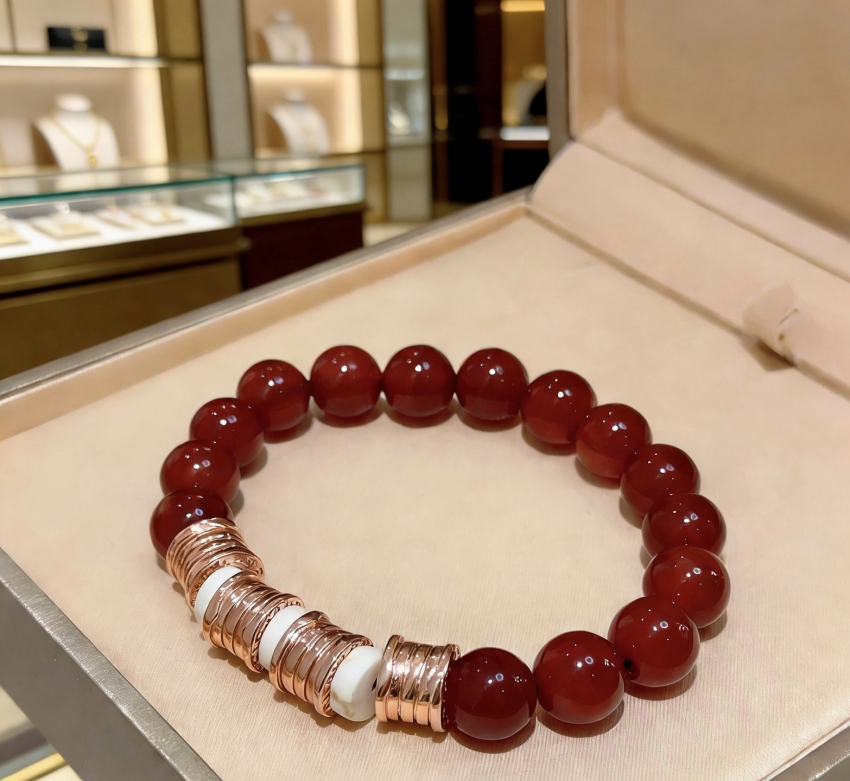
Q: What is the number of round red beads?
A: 15